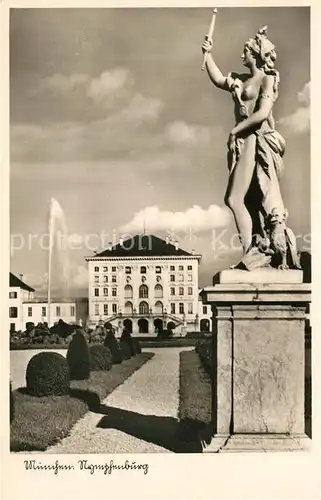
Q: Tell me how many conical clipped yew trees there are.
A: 3